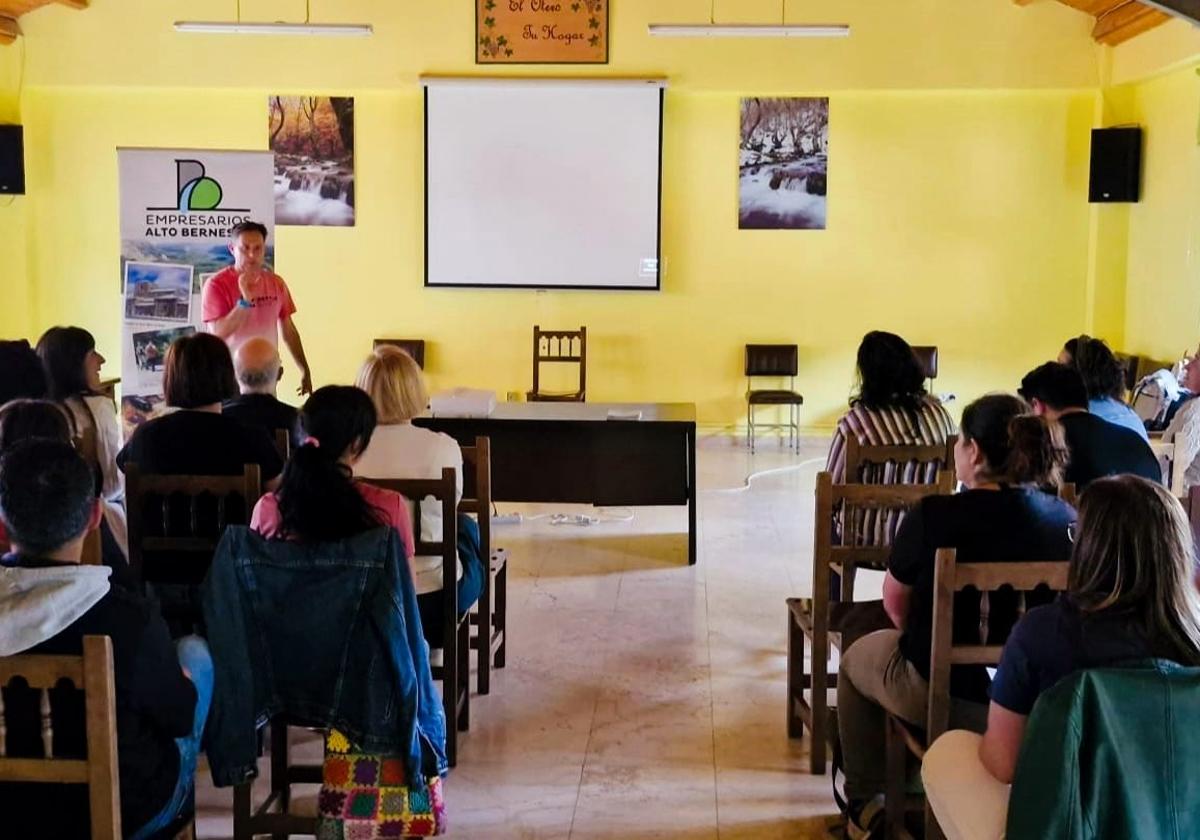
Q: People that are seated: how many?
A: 14